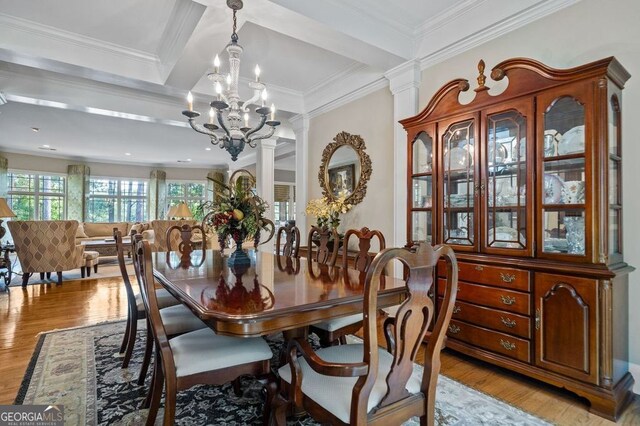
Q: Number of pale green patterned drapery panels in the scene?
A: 4